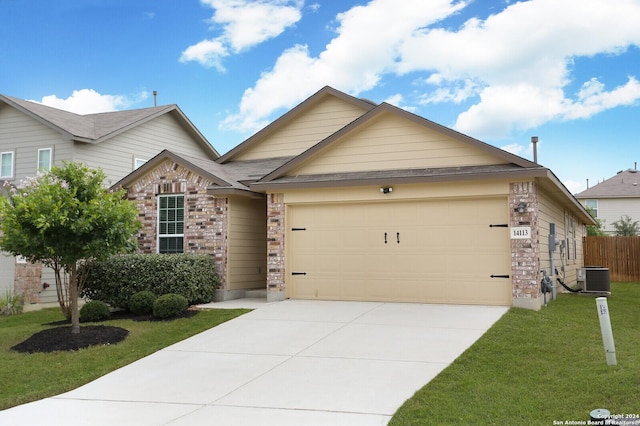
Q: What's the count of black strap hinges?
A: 4